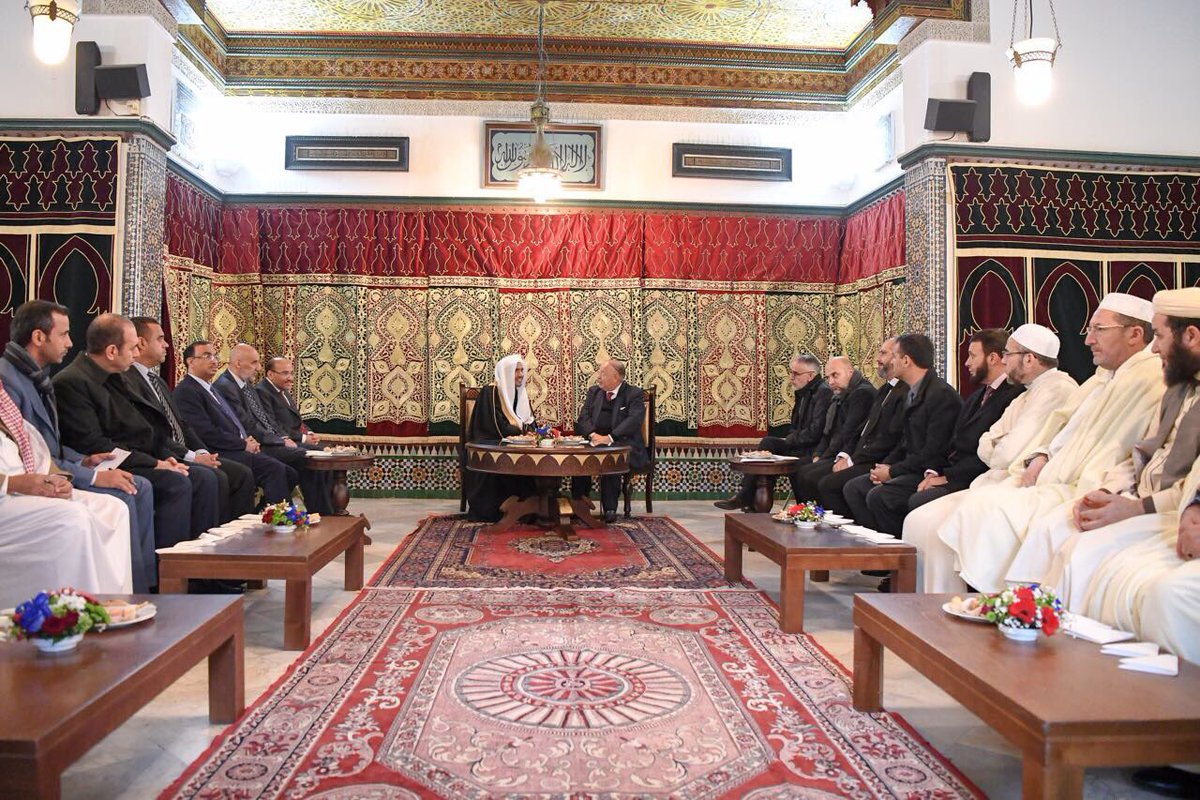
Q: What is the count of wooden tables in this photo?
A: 7